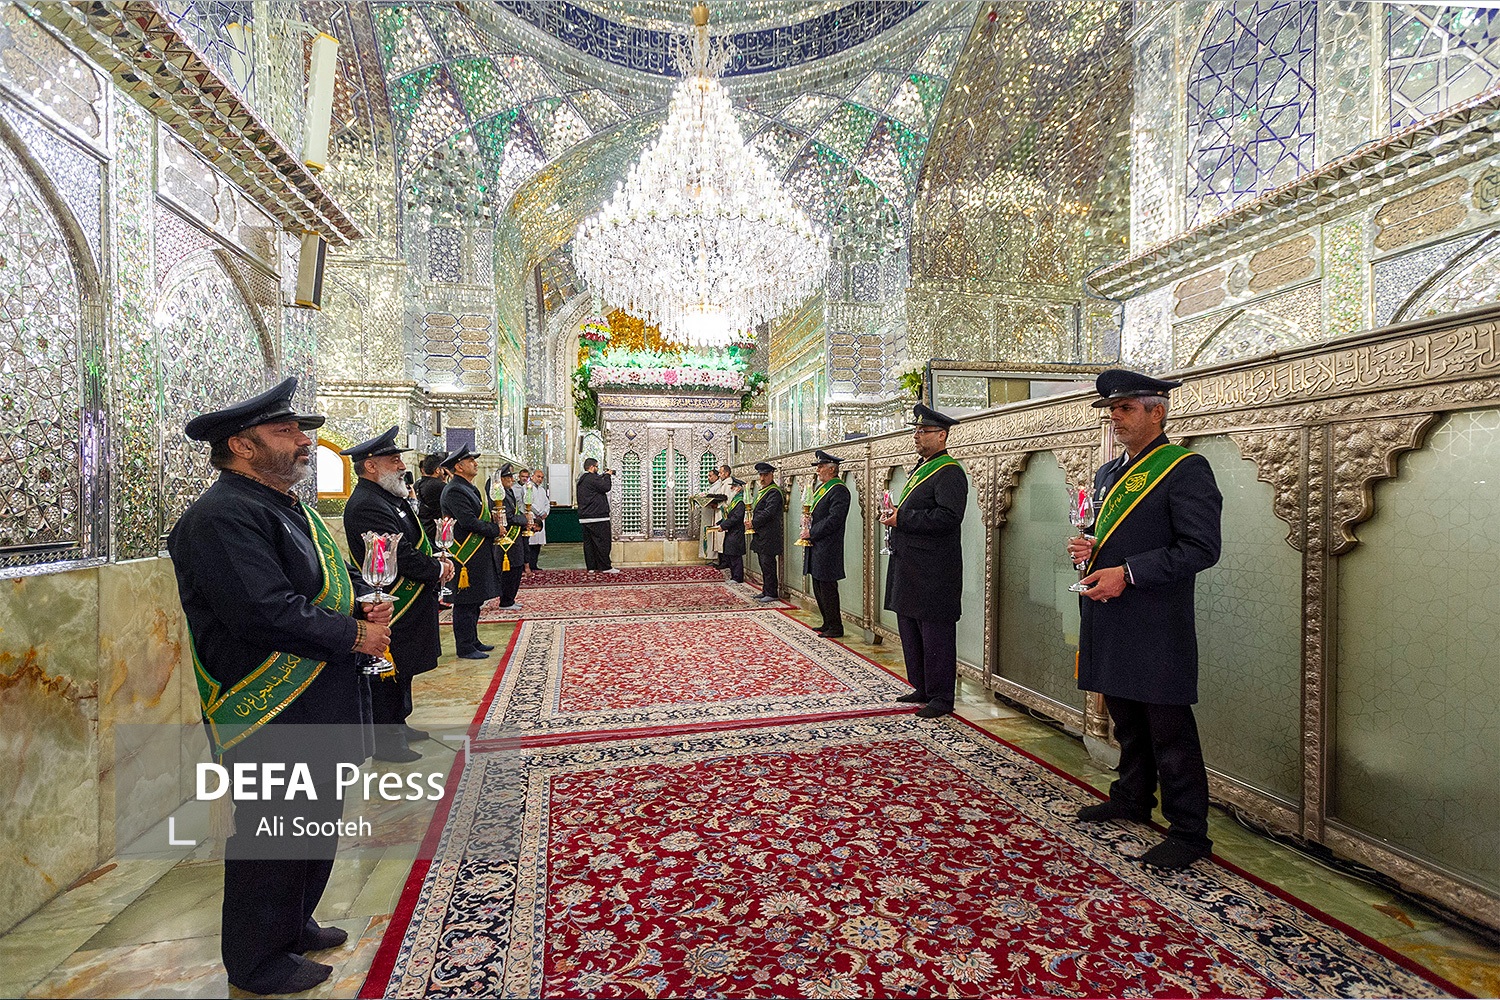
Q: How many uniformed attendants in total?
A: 9